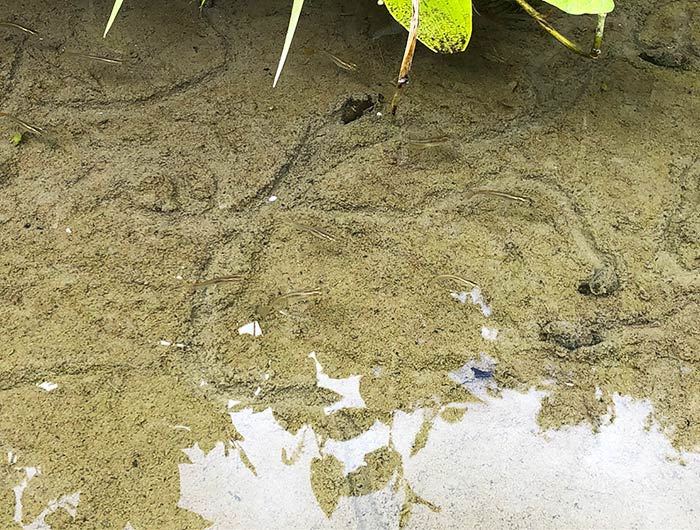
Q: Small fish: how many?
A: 10